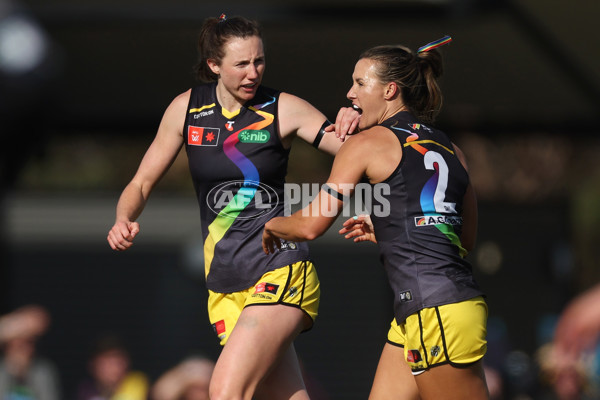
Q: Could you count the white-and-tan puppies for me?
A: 0